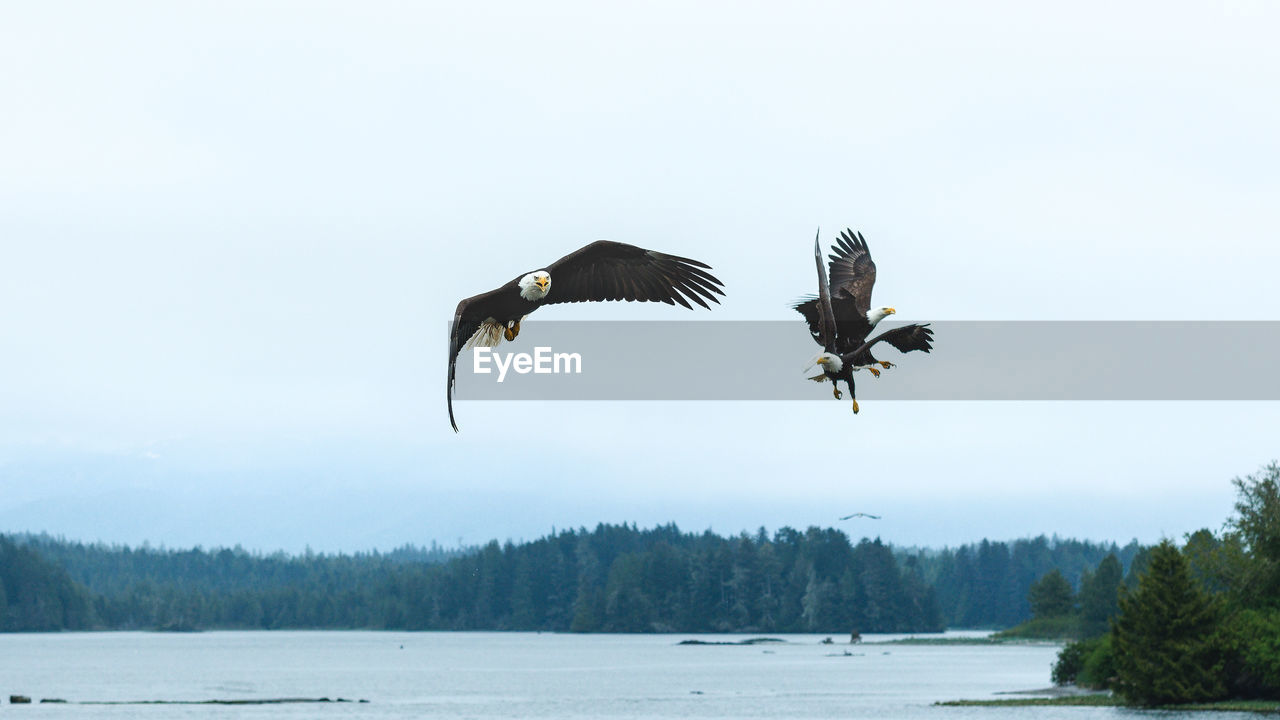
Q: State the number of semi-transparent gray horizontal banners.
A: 1